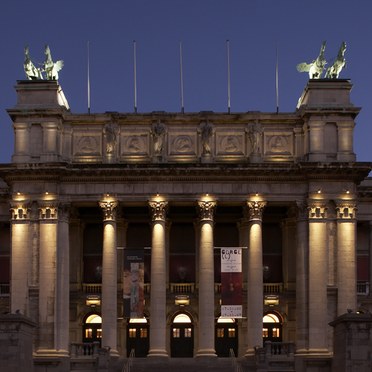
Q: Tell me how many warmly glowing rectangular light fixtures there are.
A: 3